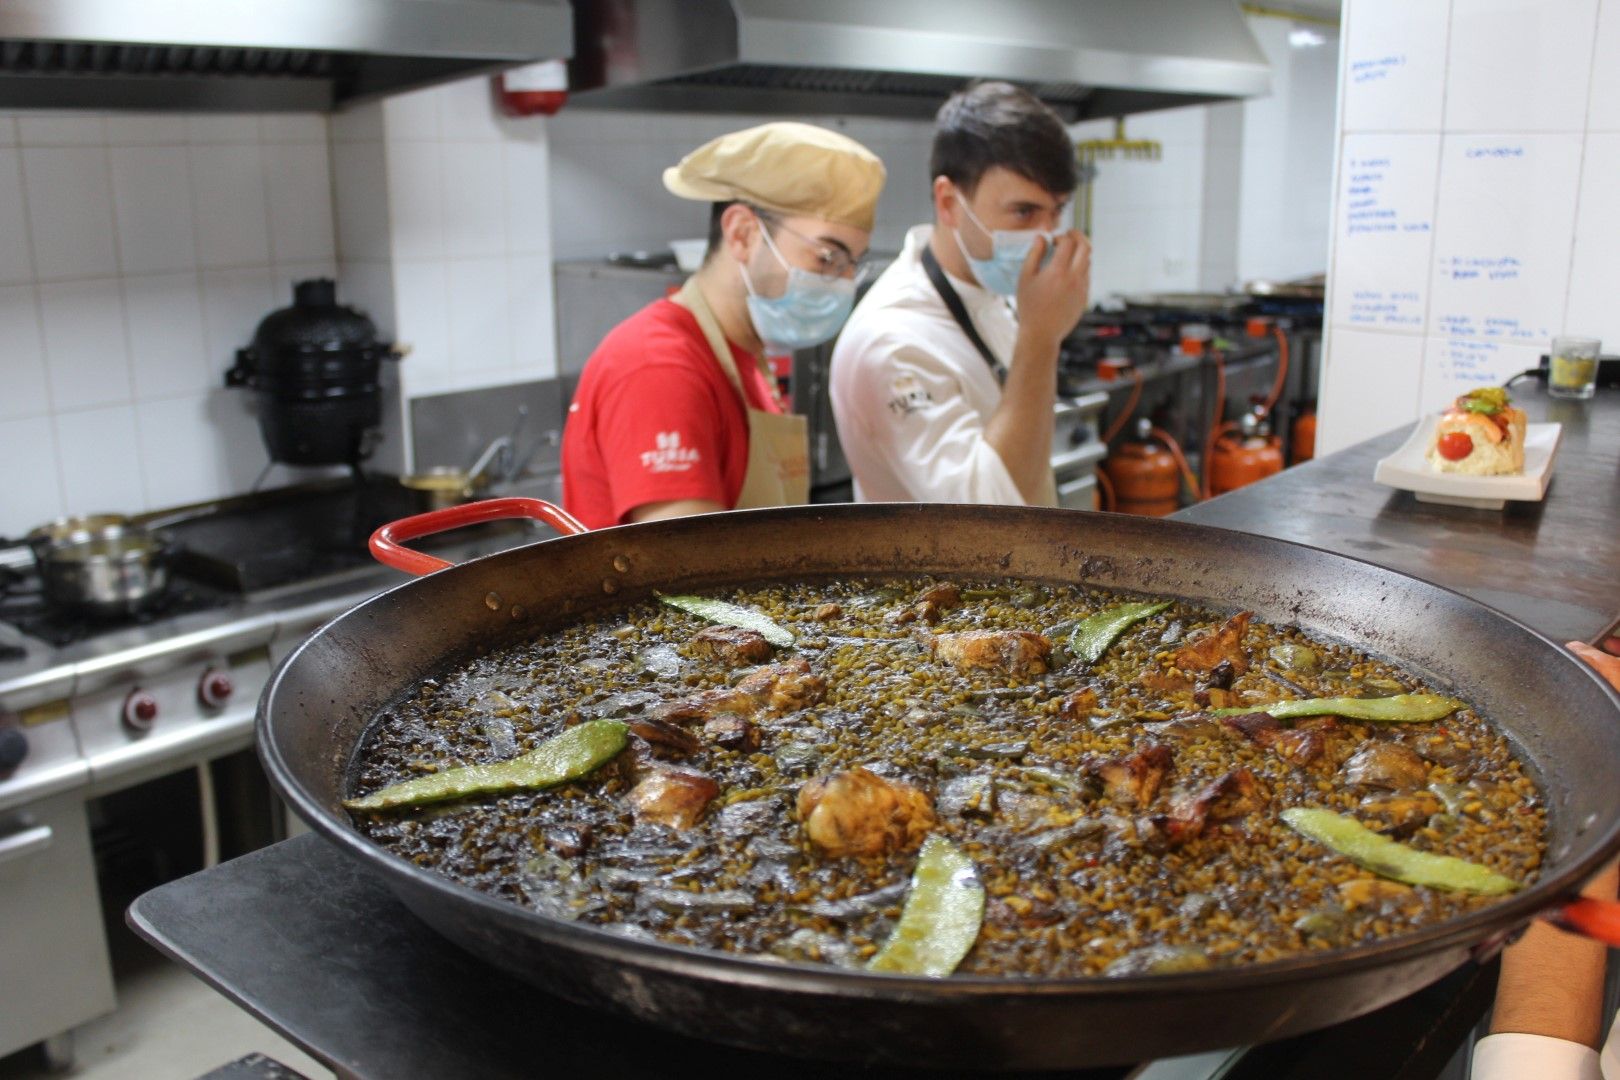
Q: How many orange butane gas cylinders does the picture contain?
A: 3